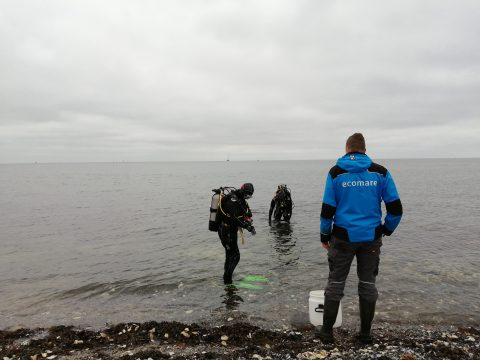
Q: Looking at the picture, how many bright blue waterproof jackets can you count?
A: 1